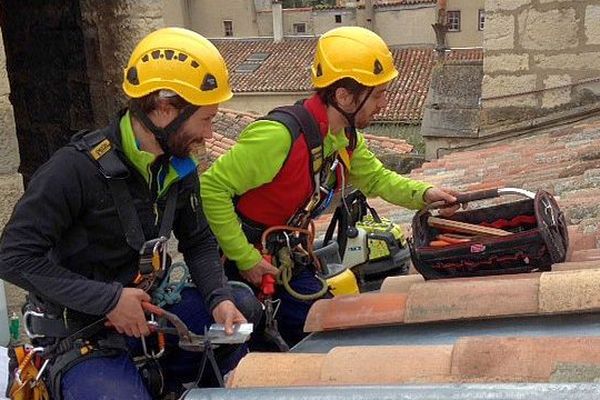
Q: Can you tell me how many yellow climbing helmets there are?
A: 2